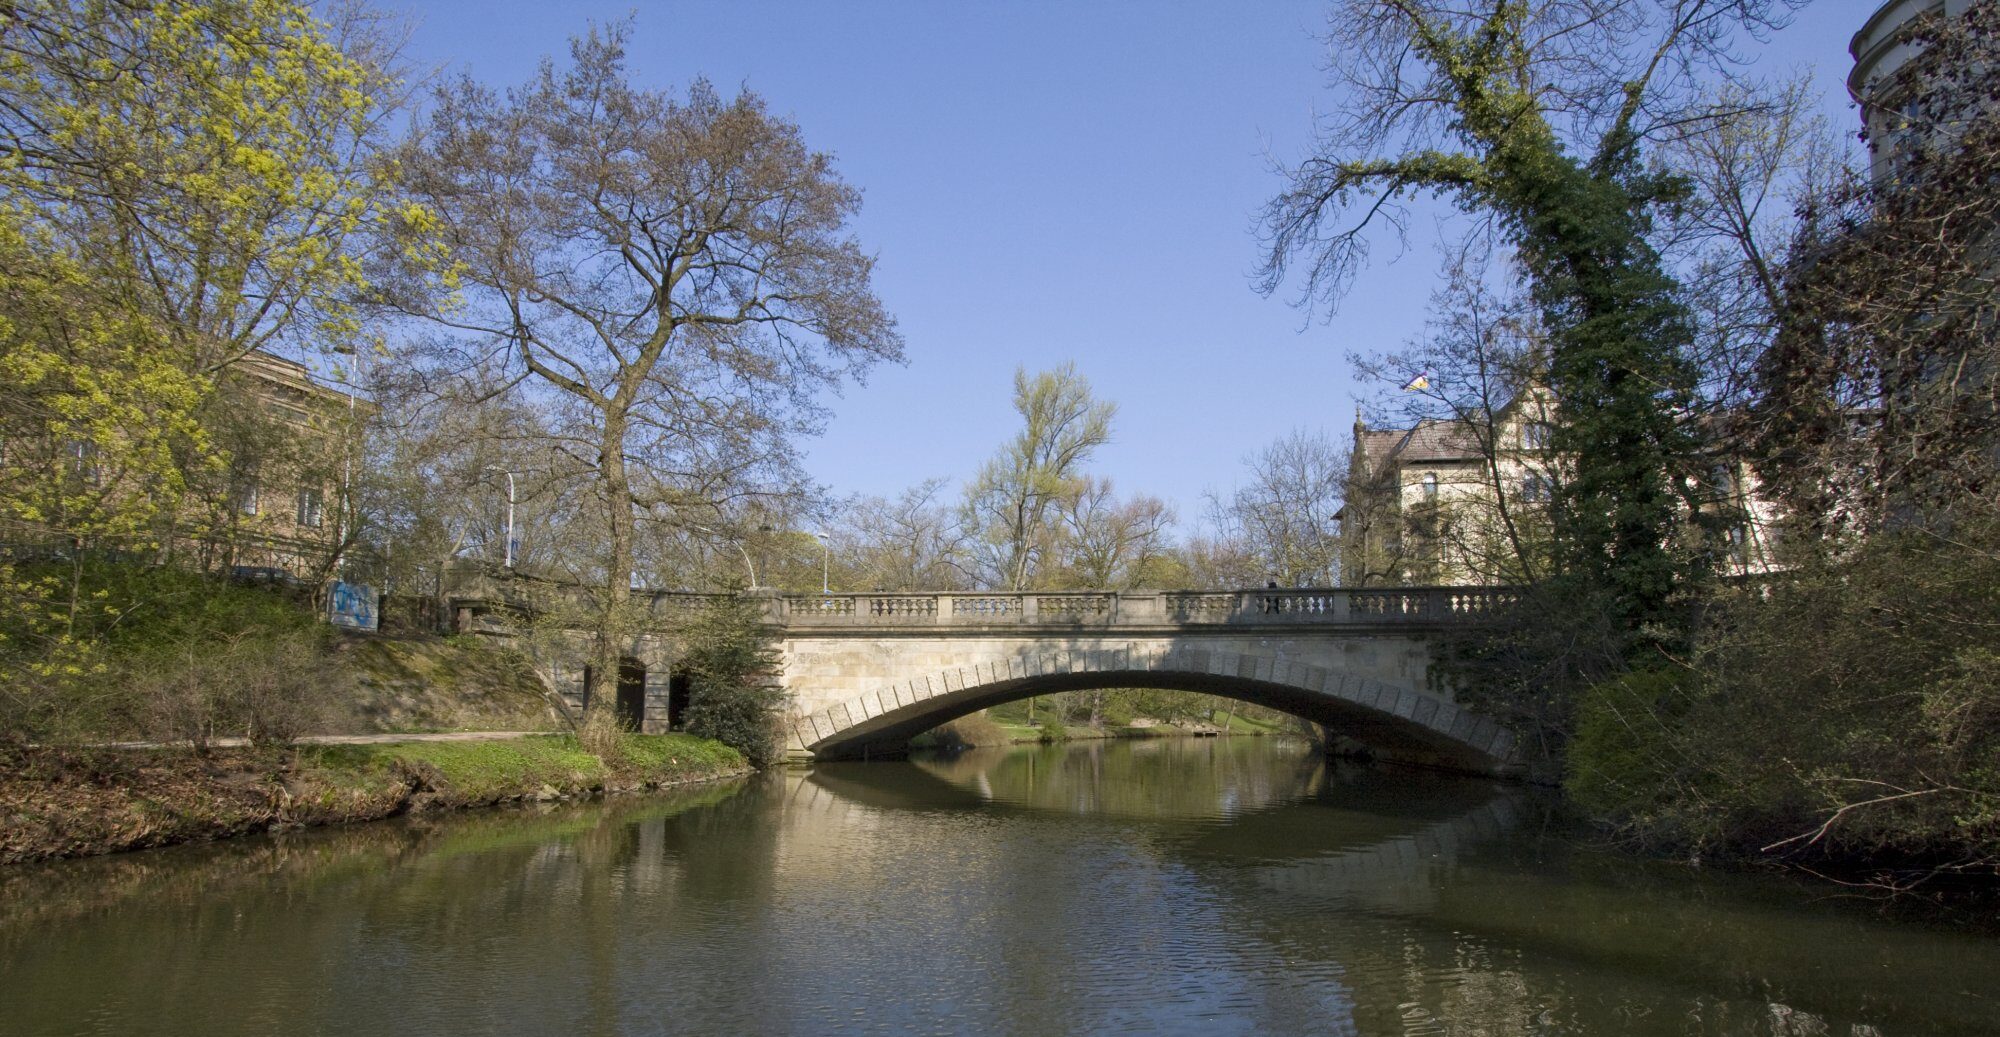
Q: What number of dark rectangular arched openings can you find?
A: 2